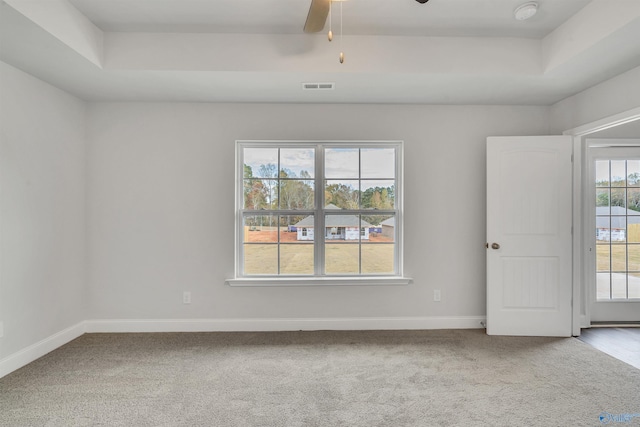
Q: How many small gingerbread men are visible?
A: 0